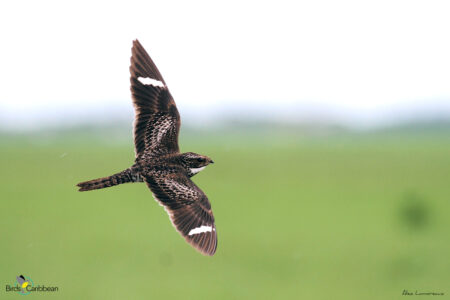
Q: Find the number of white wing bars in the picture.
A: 2